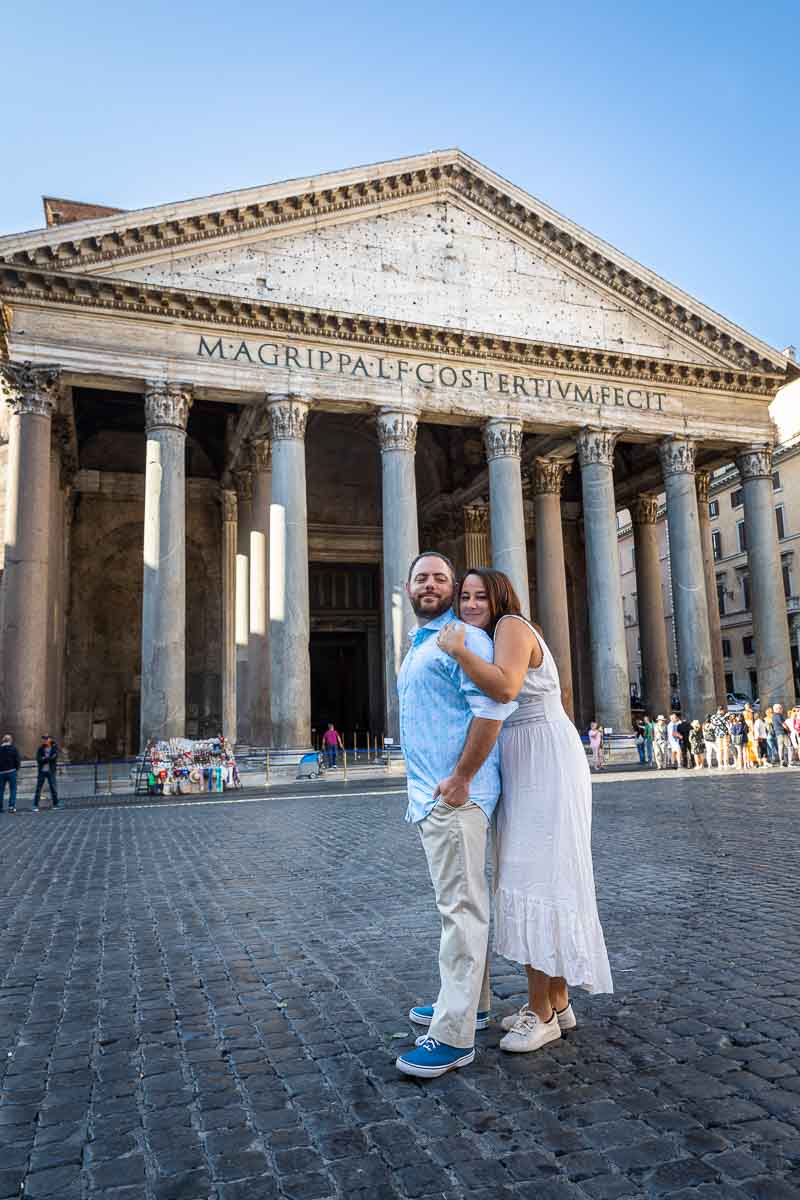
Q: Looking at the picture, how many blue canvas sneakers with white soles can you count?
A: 2